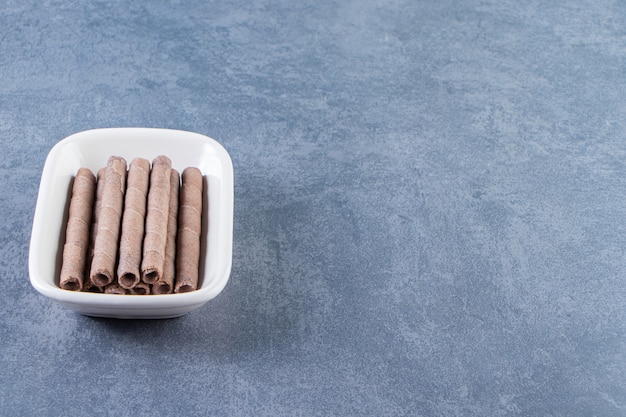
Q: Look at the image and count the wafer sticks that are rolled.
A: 9